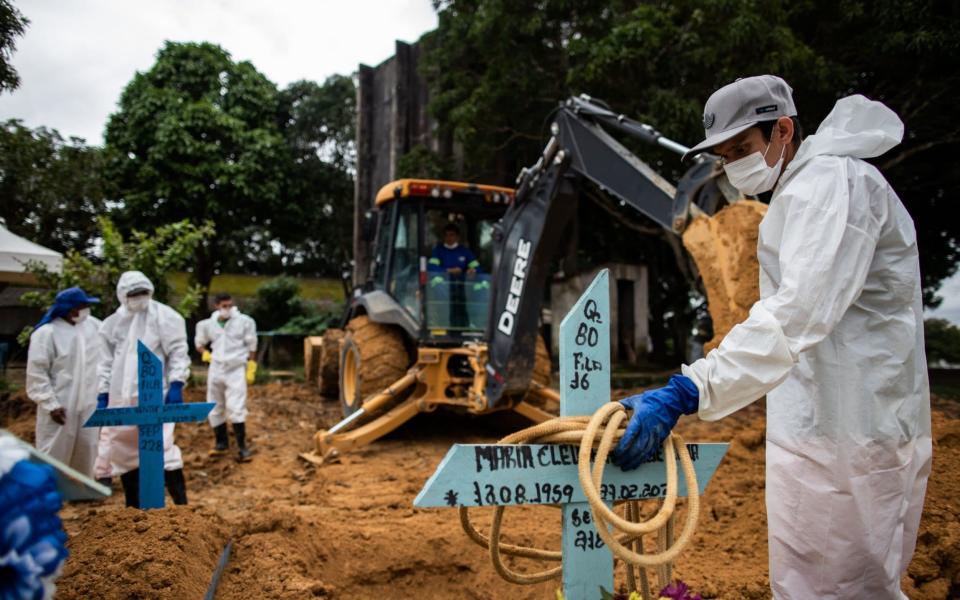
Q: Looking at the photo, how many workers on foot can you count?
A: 4